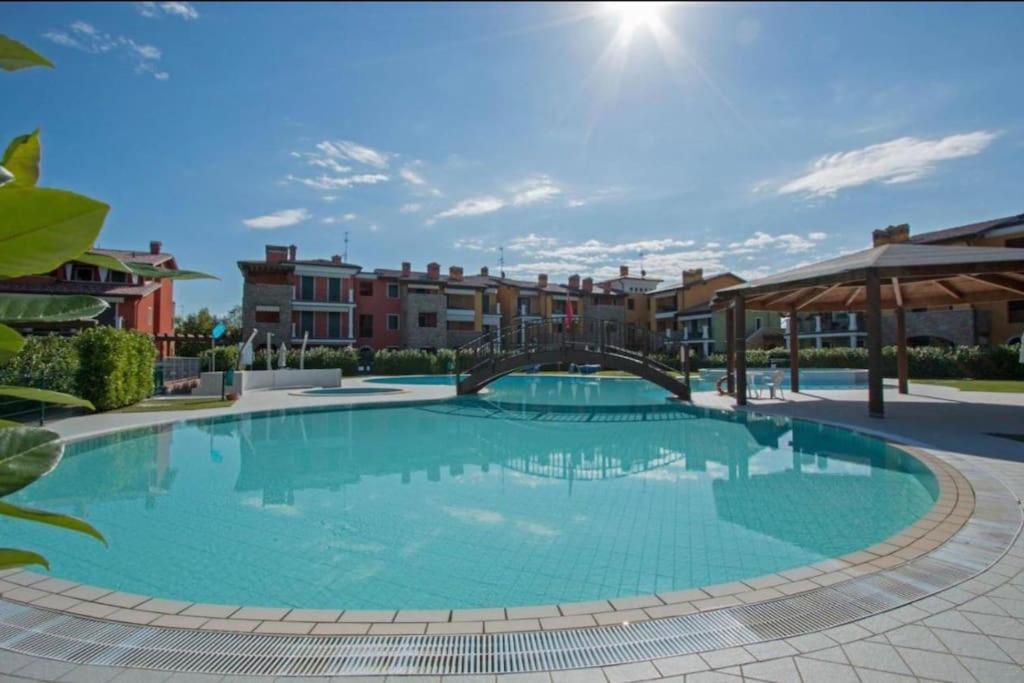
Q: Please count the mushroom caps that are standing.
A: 0